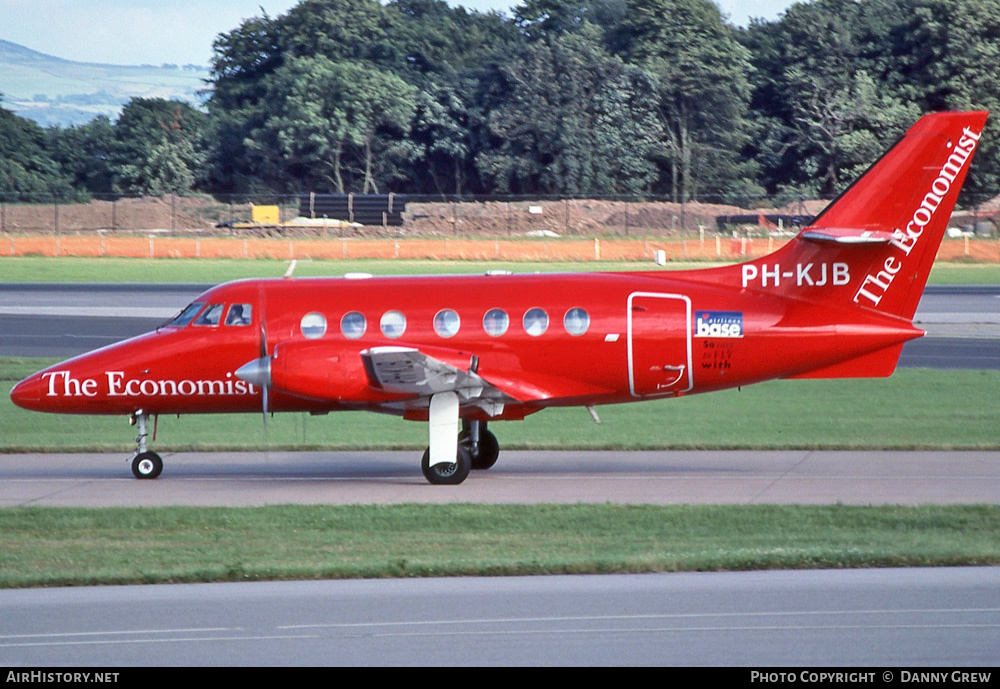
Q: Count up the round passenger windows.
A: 7